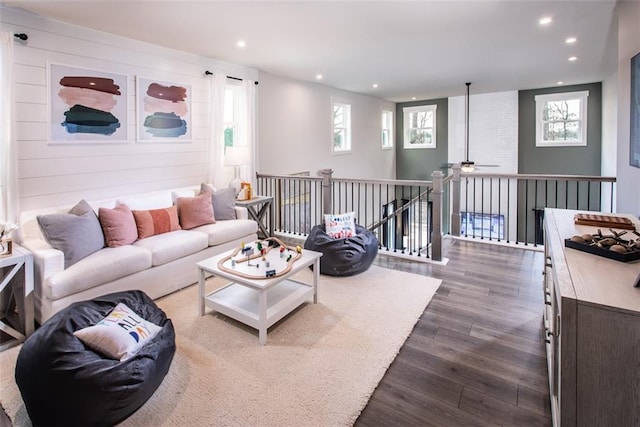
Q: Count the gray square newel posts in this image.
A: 3